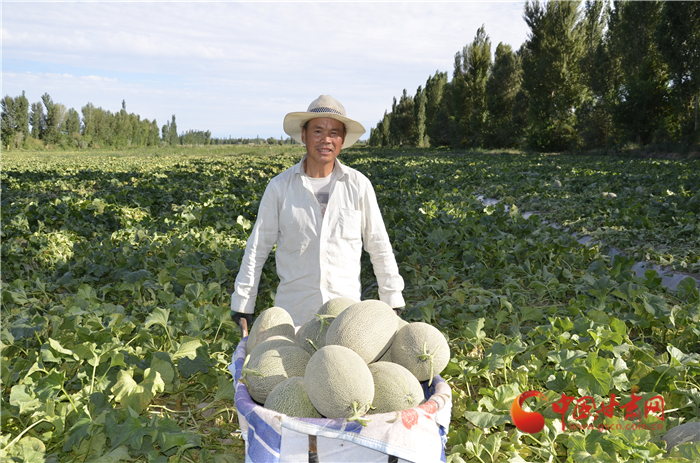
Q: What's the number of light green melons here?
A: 11